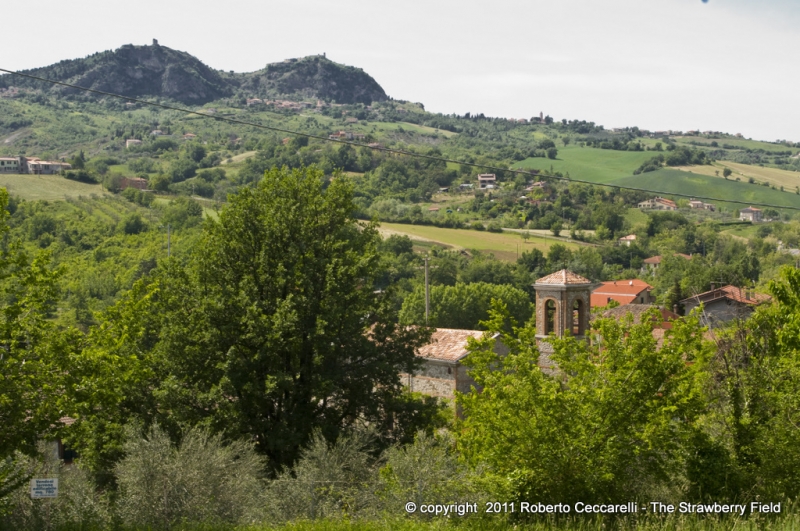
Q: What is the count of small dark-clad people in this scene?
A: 0